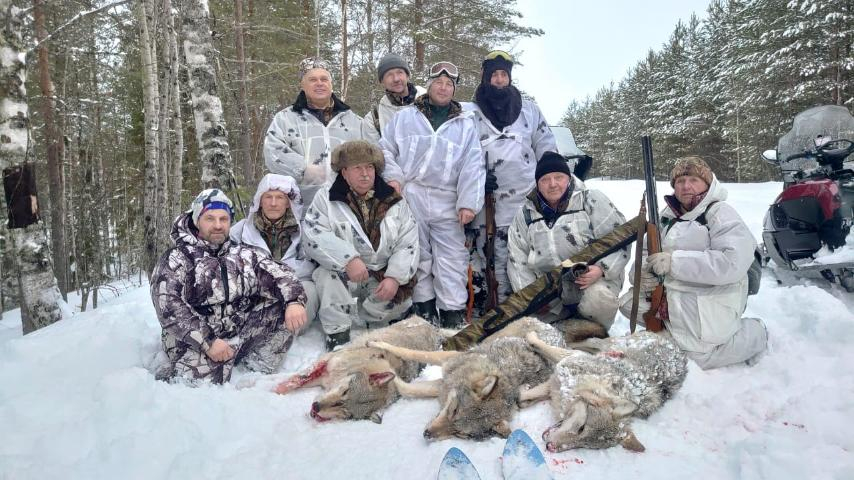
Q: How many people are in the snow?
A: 9